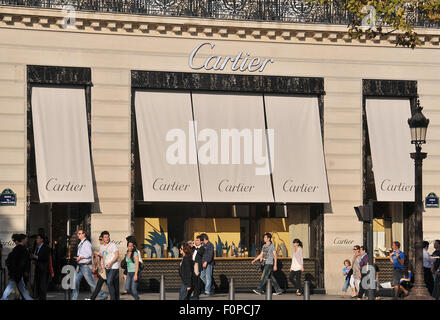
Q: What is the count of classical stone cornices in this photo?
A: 1